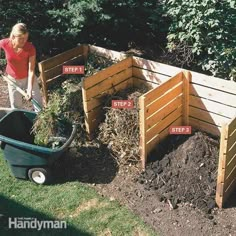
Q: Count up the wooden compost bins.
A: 3